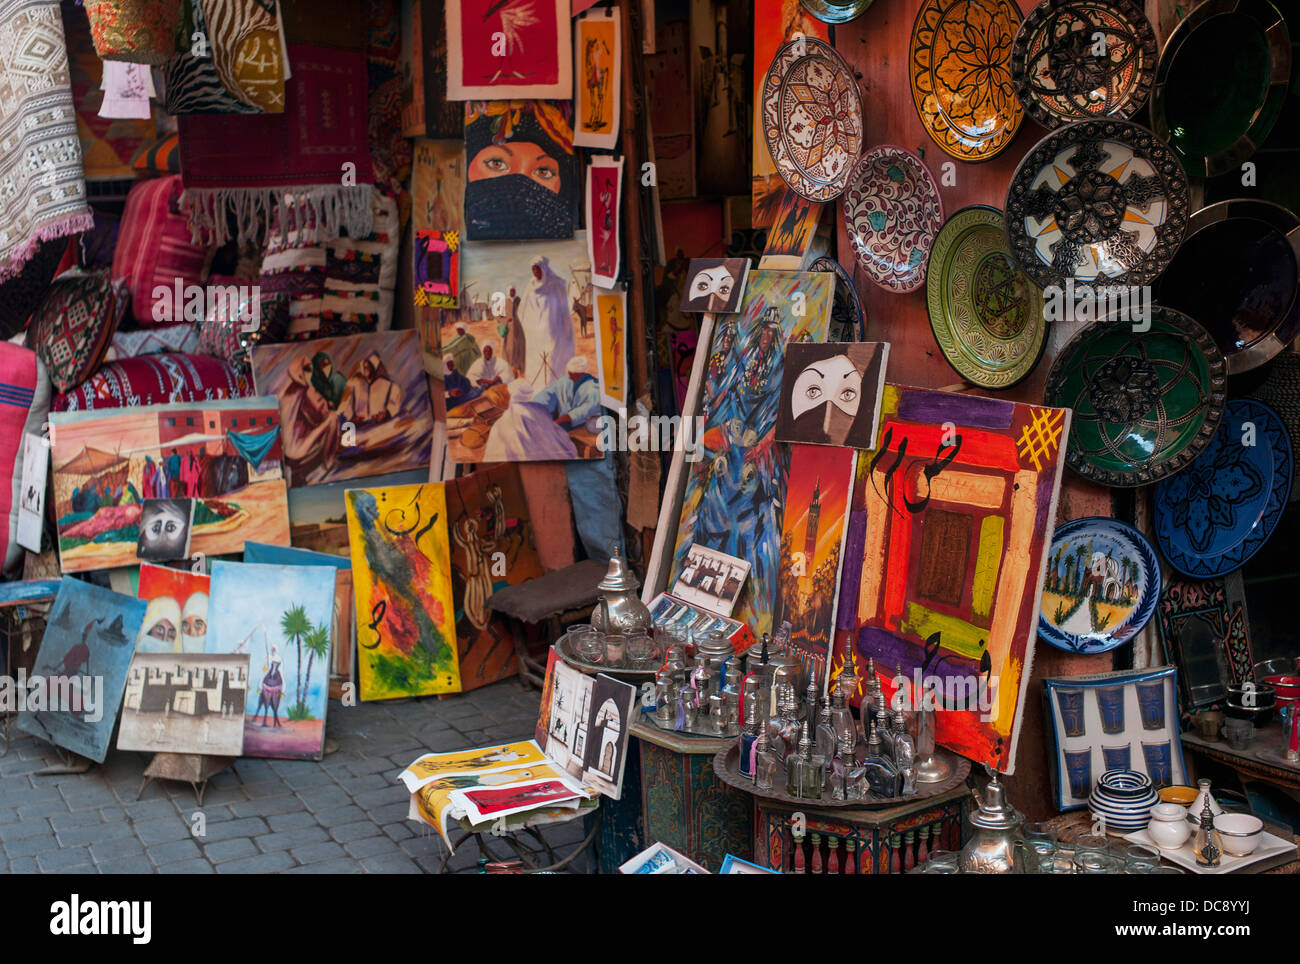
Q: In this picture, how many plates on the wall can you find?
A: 13